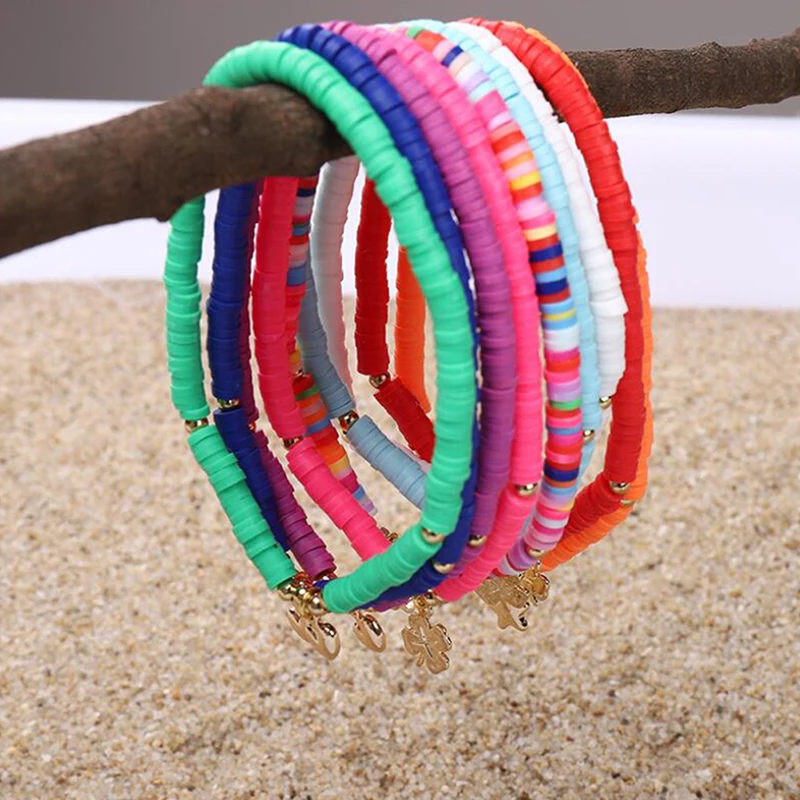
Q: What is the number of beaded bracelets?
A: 9